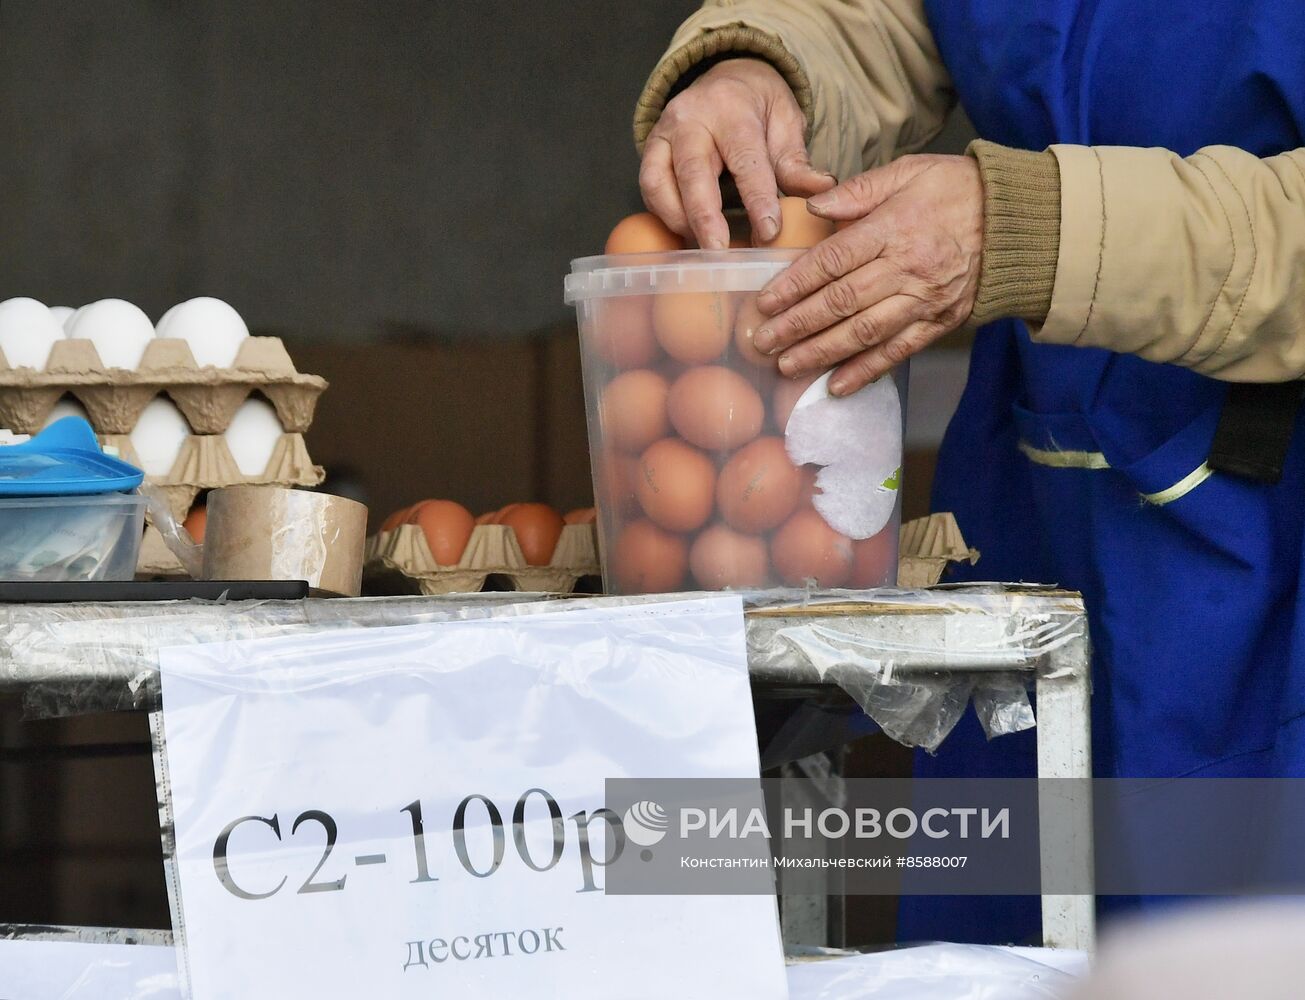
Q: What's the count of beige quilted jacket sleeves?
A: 2